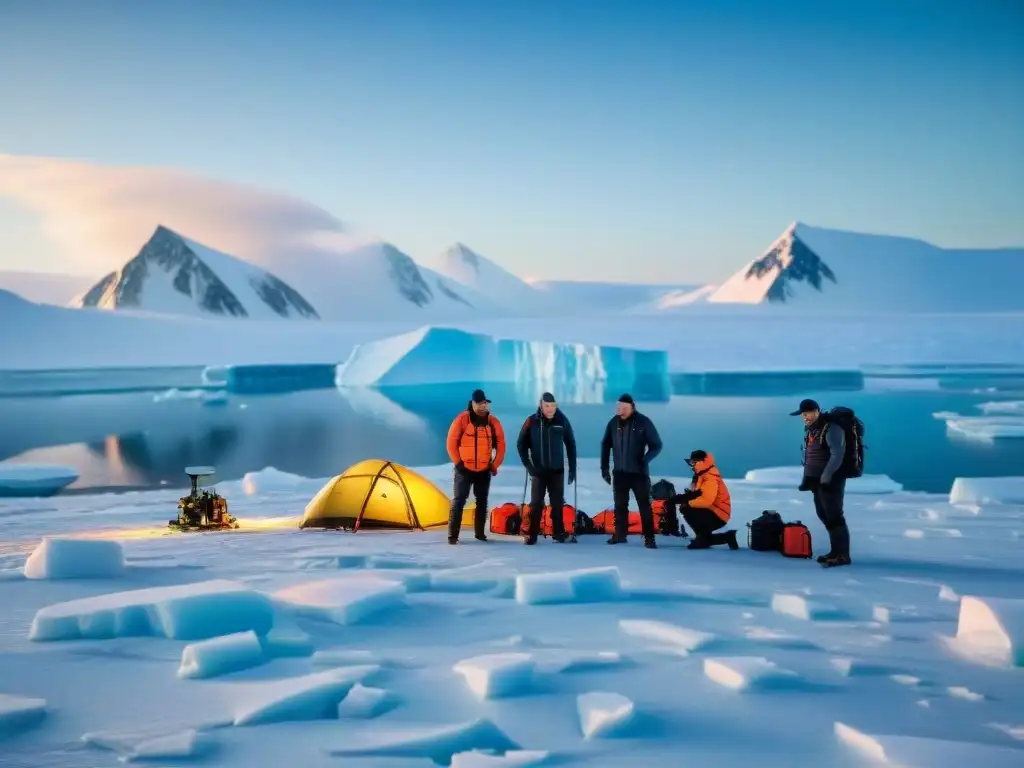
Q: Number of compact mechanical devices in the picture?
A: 1